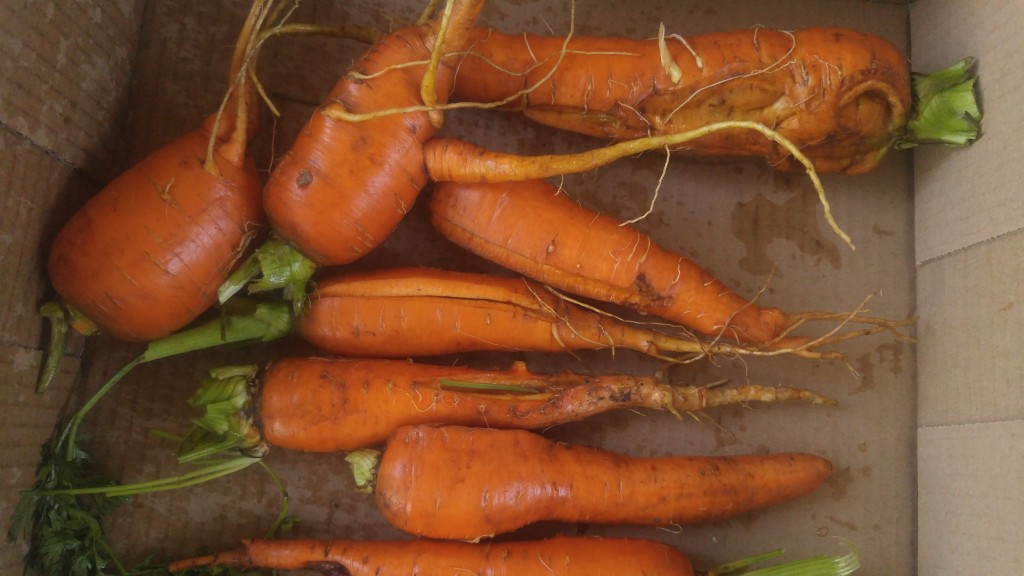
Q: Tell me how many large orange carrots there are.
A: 8